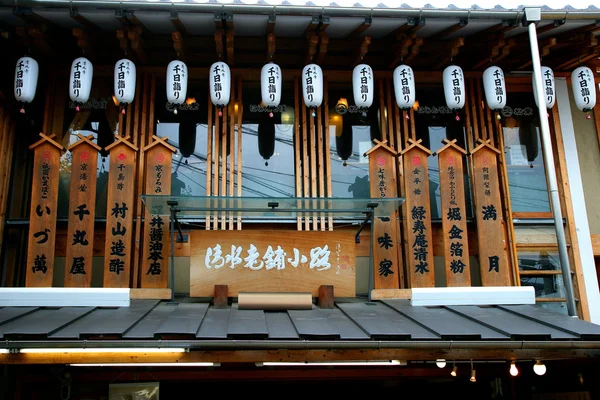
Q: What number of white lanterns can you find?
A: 13